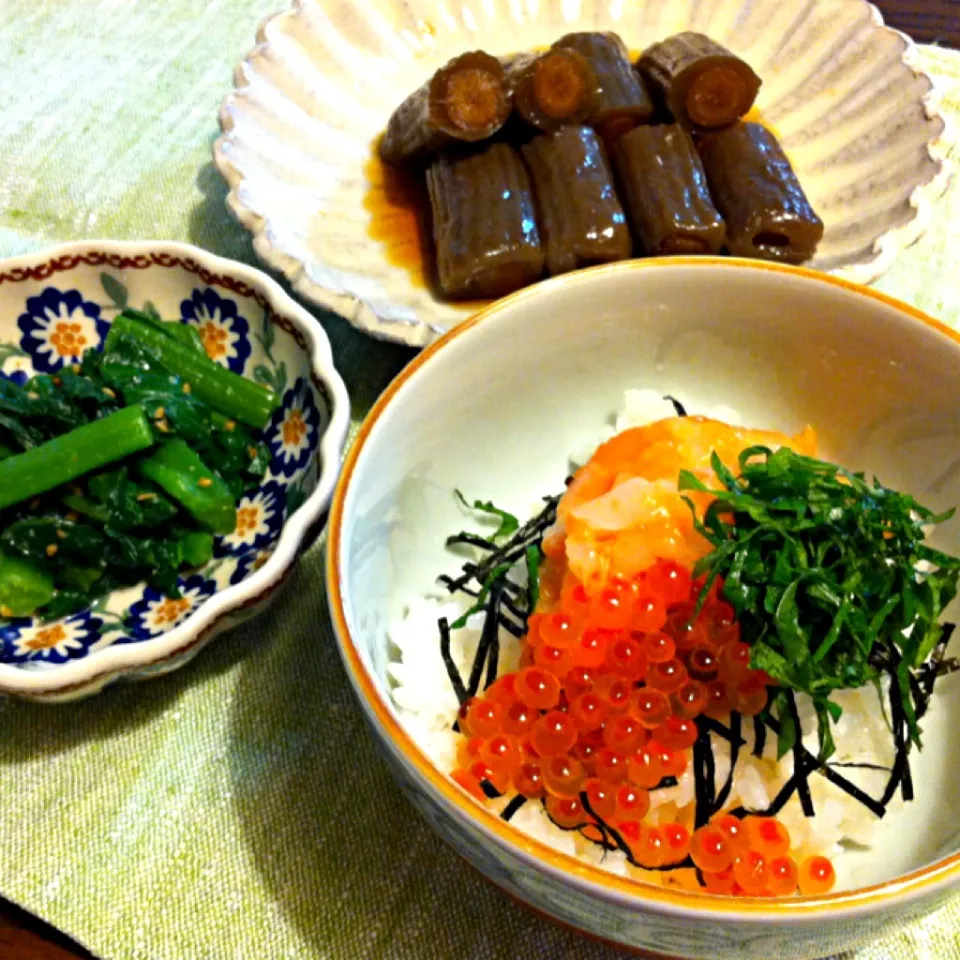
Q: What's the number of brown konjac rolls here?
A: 8